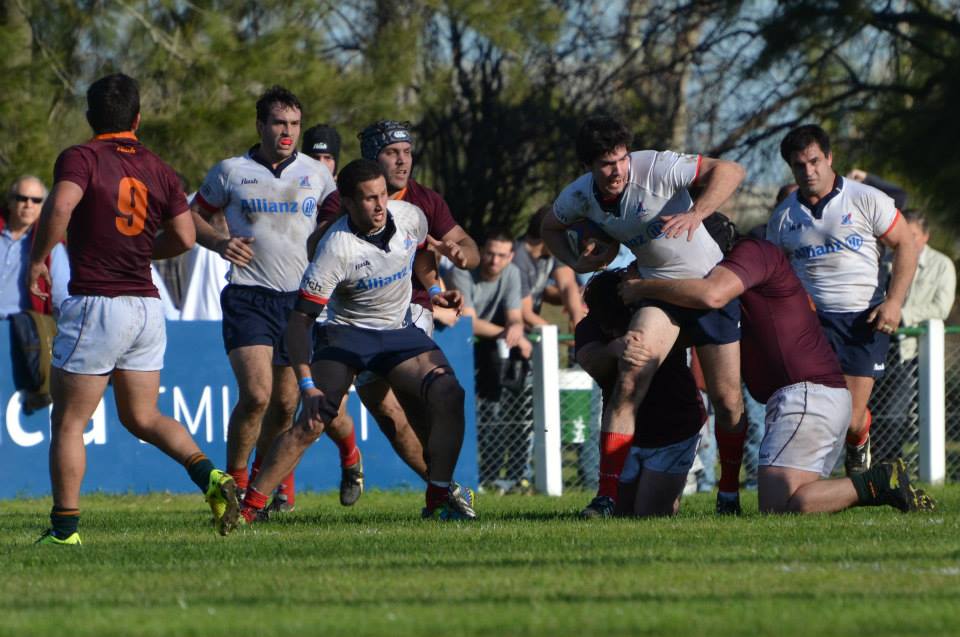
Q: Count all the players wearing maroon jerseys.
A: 4